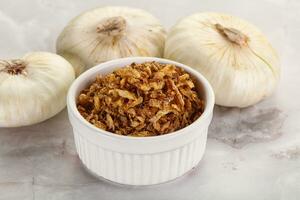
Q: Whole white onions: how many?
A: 3